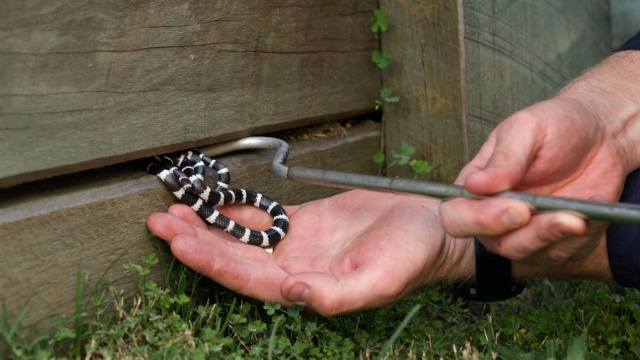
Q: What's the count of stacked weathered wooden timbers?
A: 2